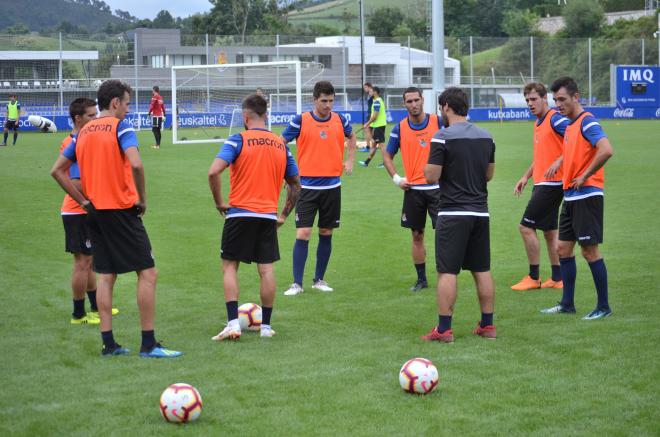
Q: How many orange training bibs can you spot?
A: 7